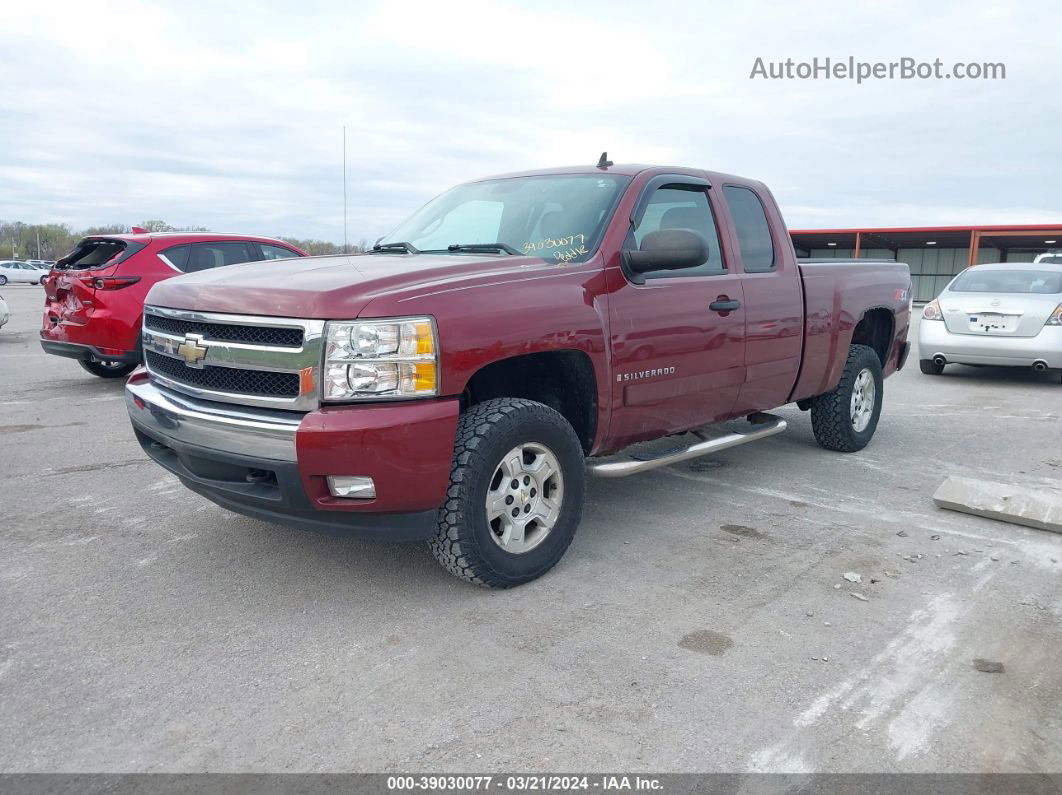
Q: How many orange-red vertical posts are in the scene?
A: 2